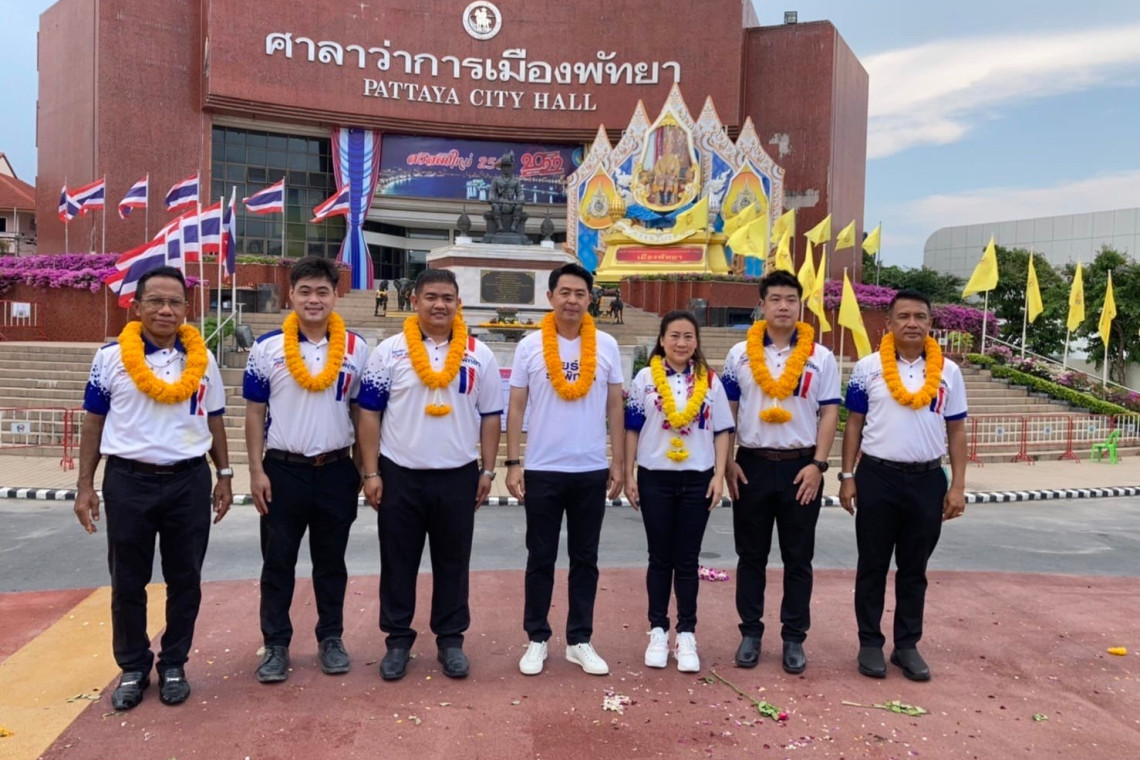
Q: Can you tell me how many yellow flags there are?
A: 15